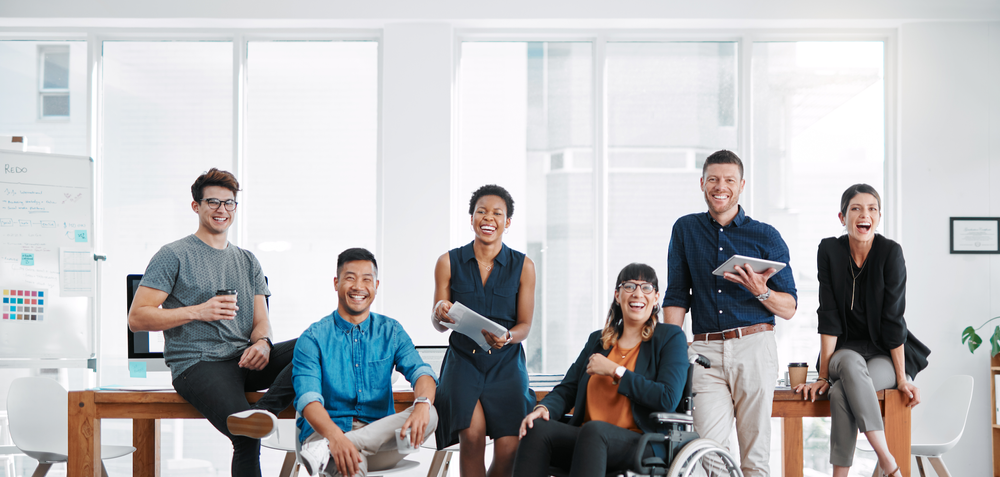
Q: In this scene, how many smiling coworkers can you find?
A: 6